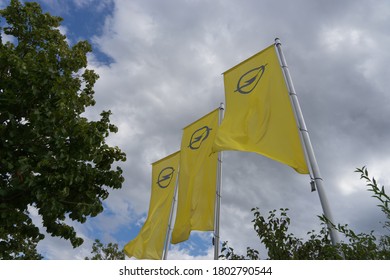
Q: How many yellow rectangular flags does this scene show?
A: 3